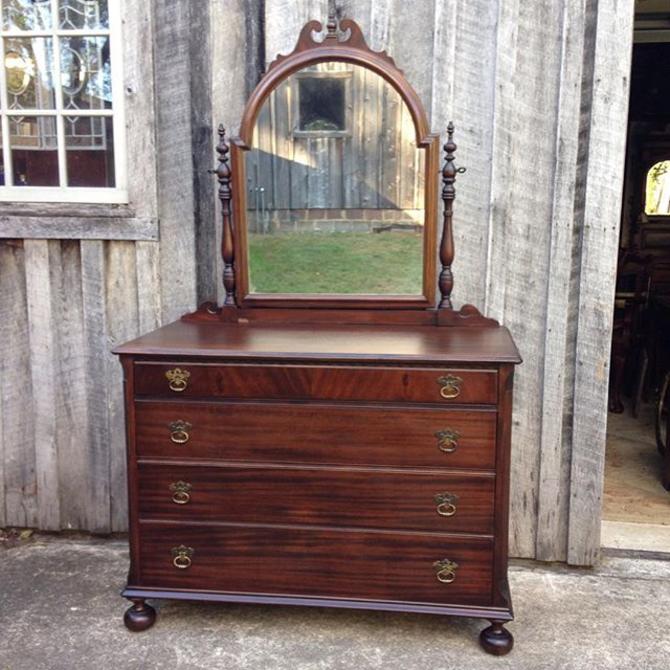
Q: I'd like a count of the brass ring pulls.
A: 8